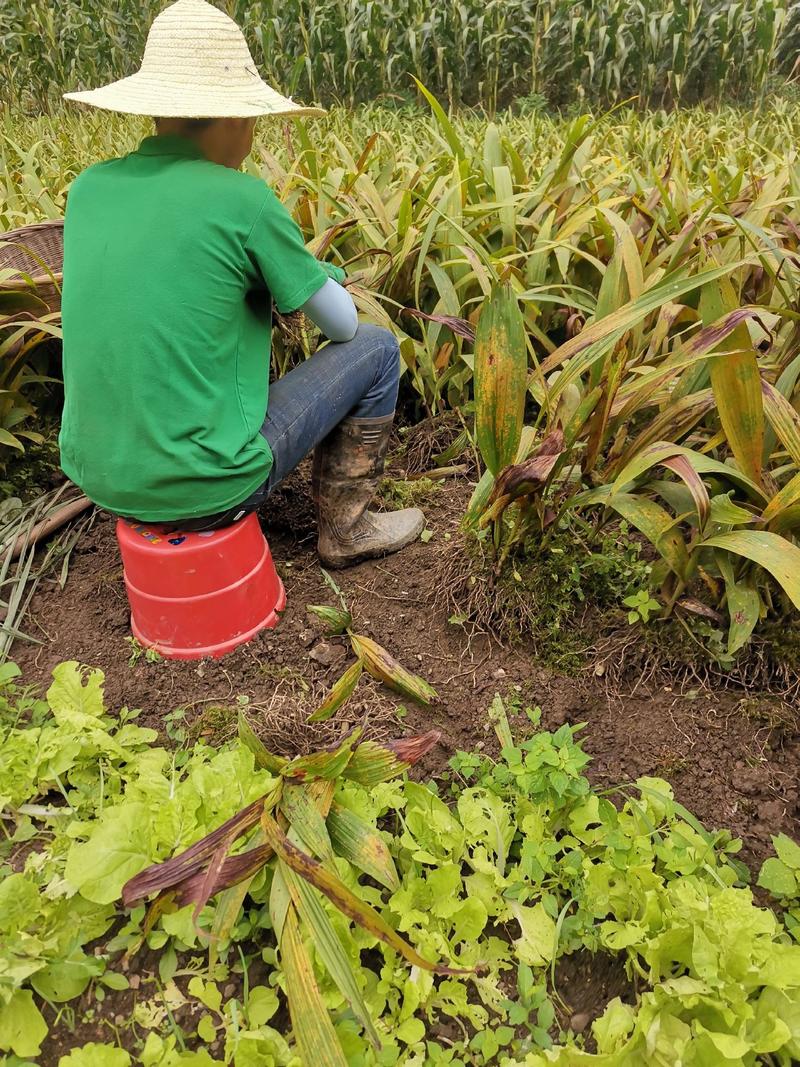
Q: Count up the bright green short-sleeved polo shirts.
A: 1